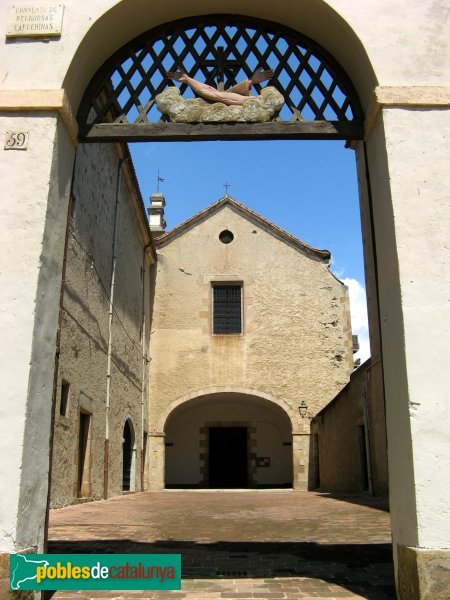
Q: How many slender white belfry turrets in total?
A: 1